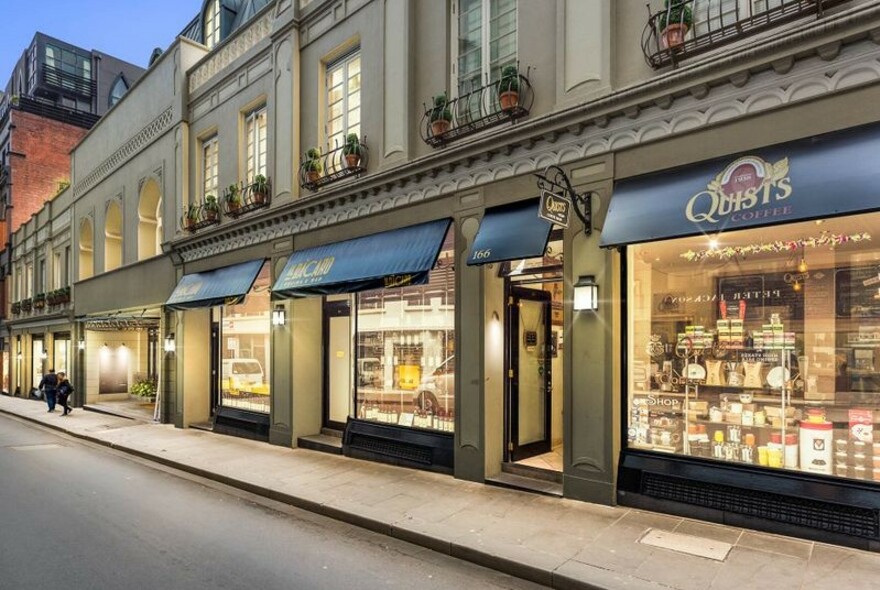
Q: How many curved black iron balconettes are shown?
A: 5